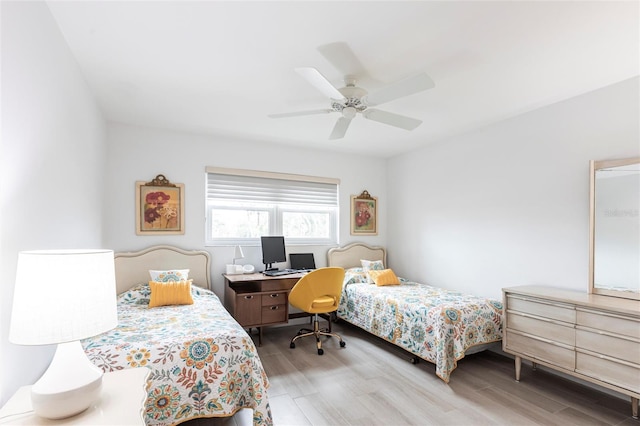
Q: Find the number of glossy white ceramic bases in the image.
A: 1